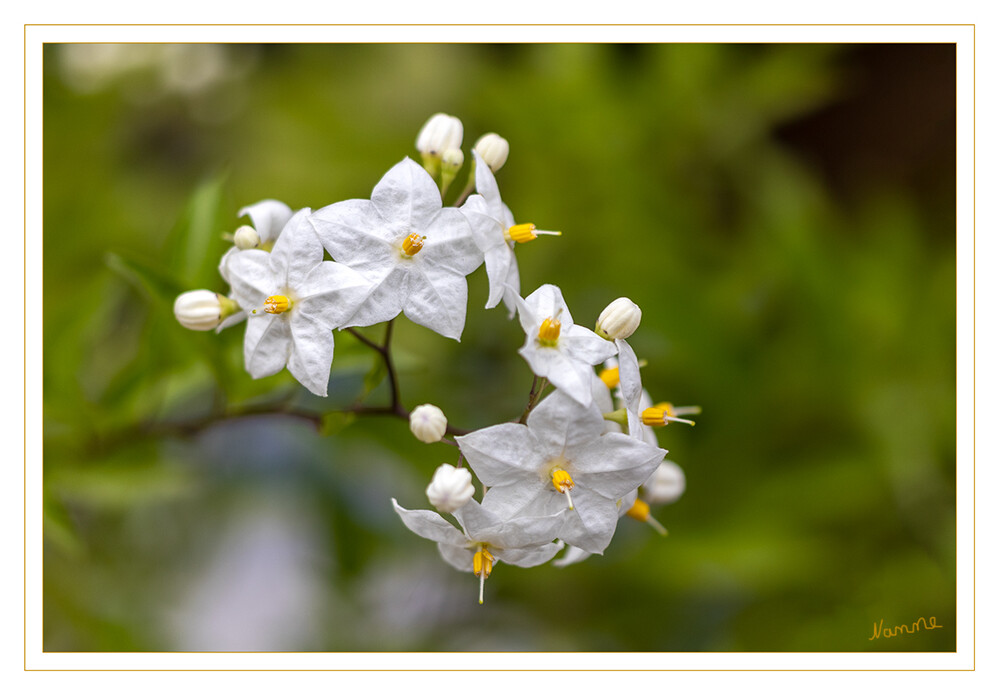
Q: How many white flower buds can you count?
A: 9